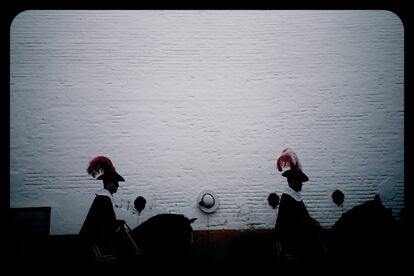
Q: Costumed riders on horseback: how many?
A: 2